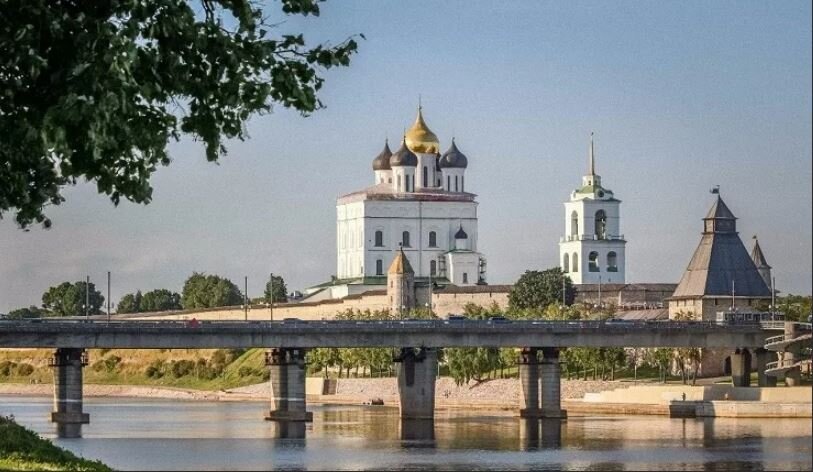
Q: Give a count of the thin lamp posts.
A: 10